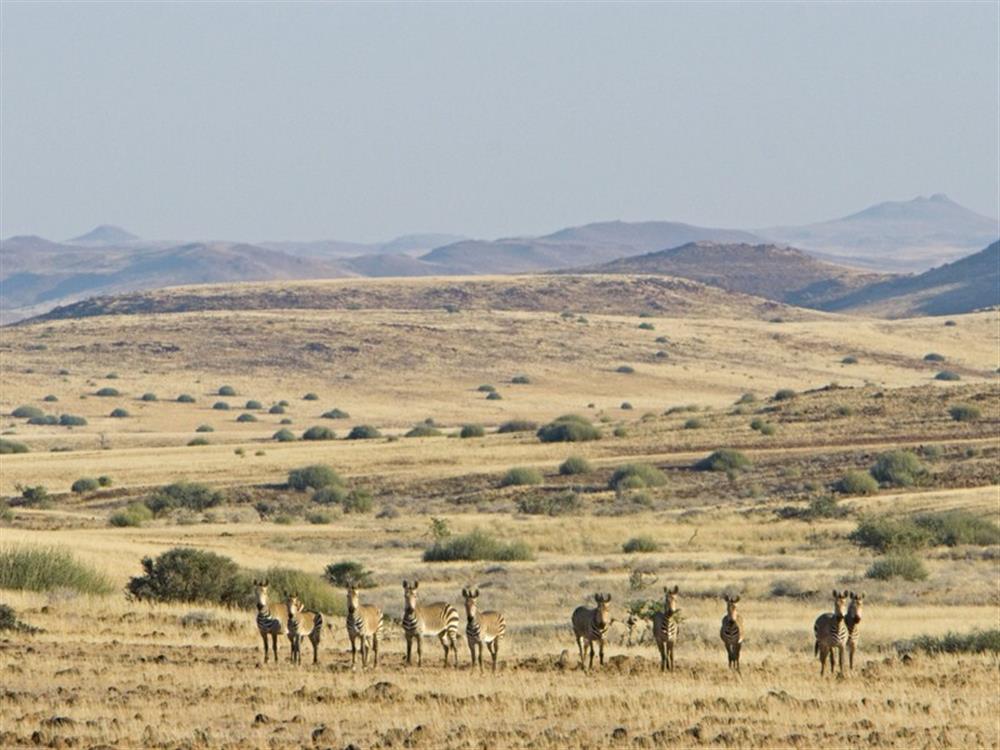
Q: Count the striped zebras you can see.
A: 10